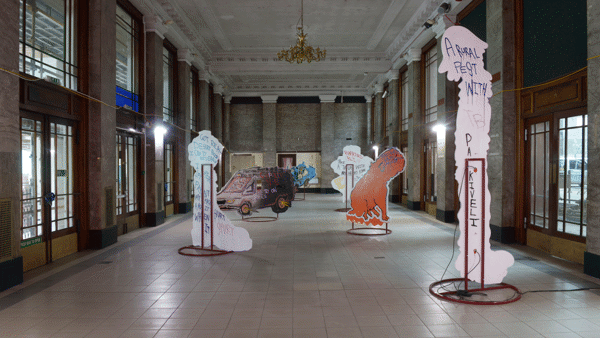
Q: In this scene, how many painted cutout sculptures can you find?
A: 6